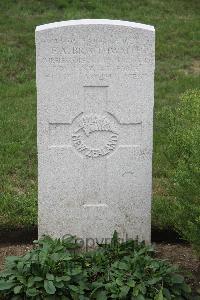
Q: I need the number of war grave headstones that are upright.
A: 1